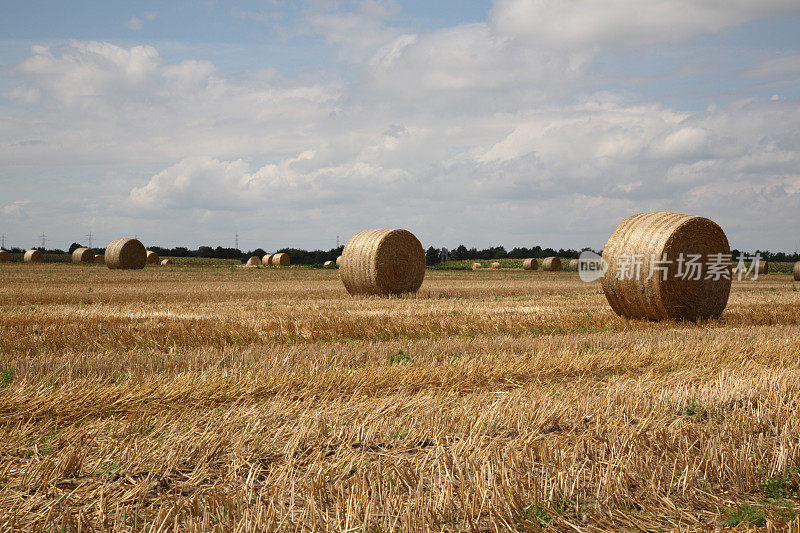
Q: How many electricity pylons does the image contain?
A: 6